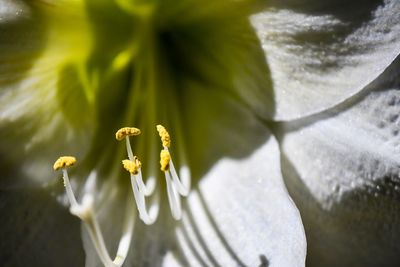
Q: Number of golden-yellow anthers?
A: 5